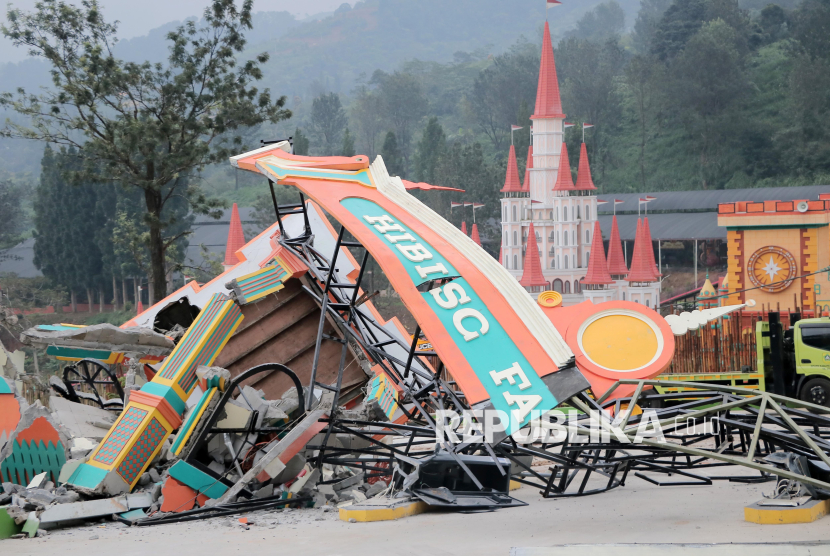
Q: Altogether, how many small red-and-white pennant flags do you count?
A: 13